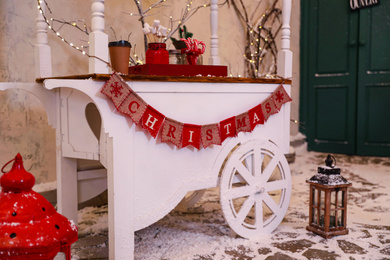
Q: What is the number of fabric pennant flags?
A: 11